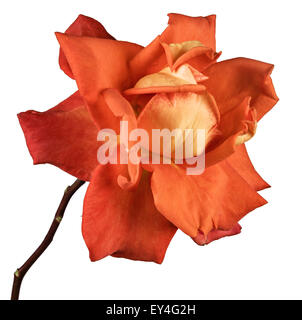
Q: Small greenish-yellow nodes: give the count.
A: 3